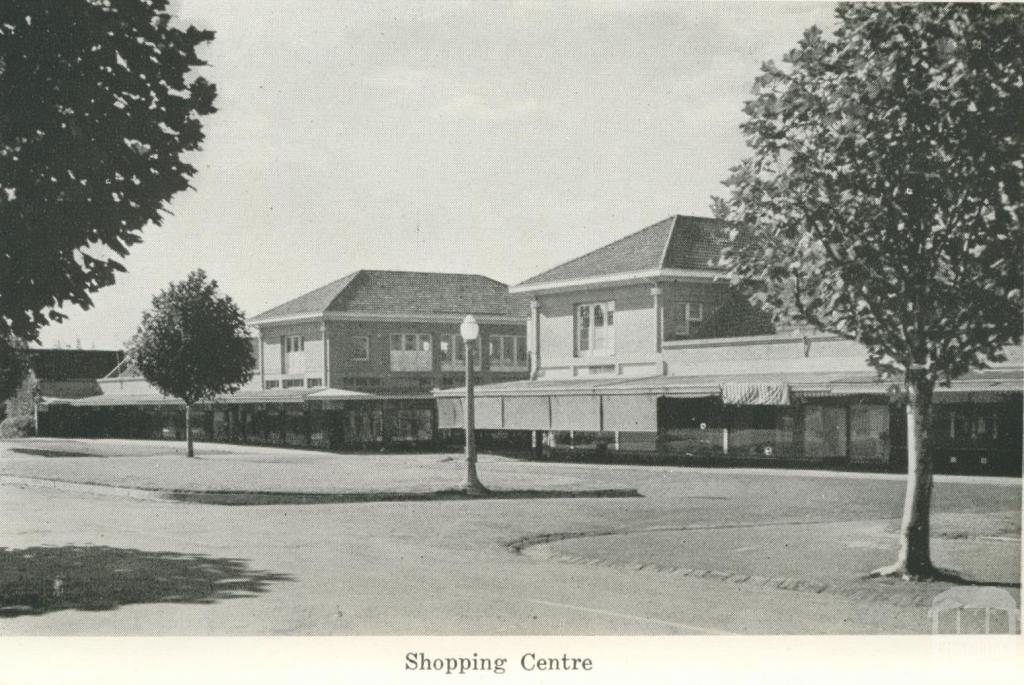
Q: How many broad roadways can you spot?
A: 1